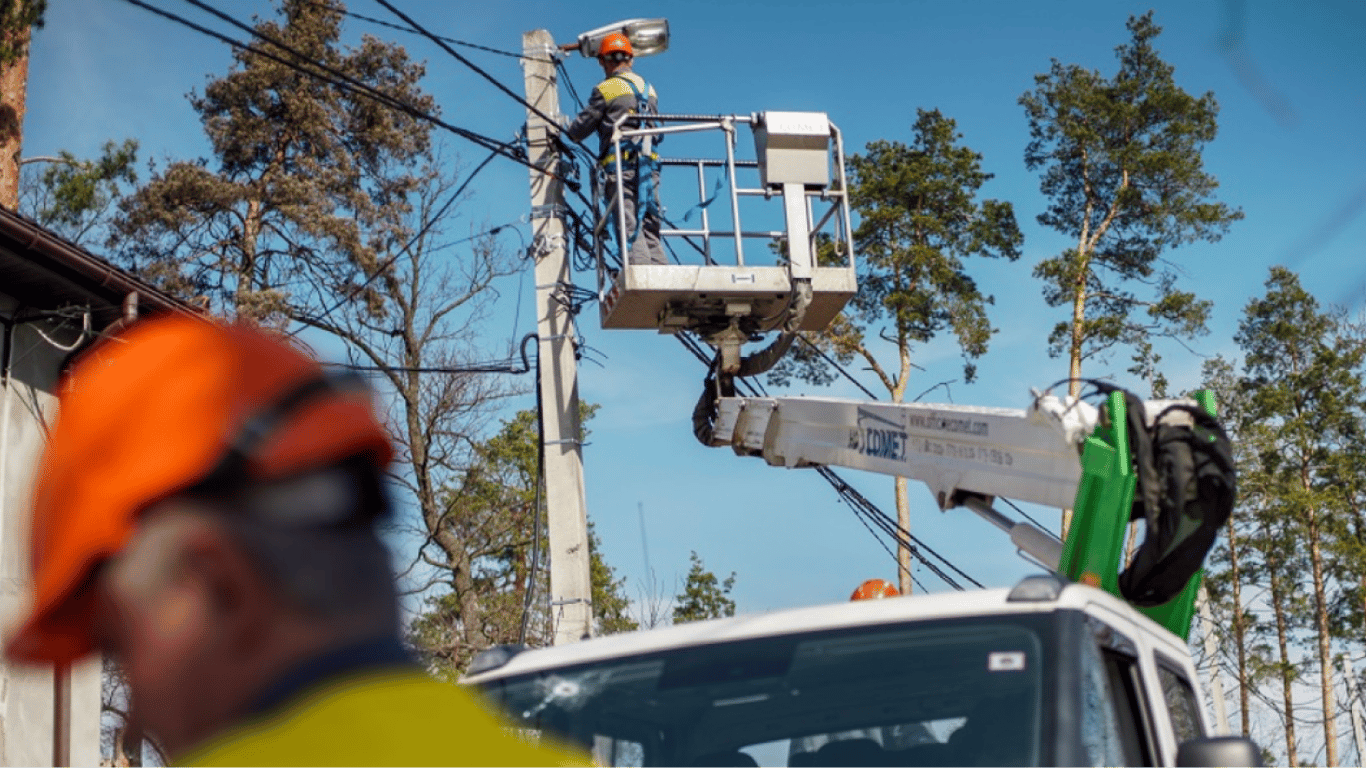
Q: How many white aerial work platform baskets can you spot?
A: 1